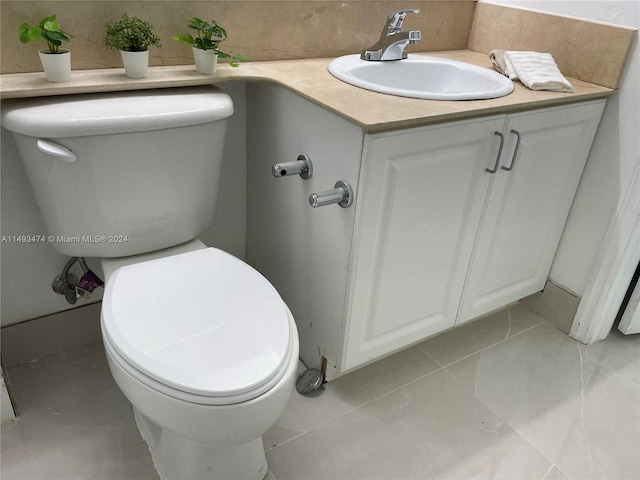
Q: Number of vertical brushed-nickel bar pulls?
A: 2